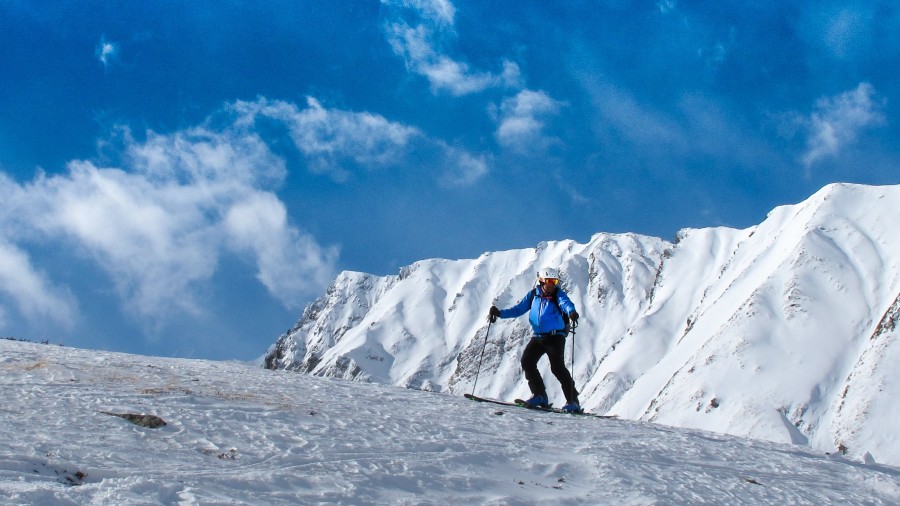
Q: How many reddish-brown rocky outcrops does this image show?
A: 1